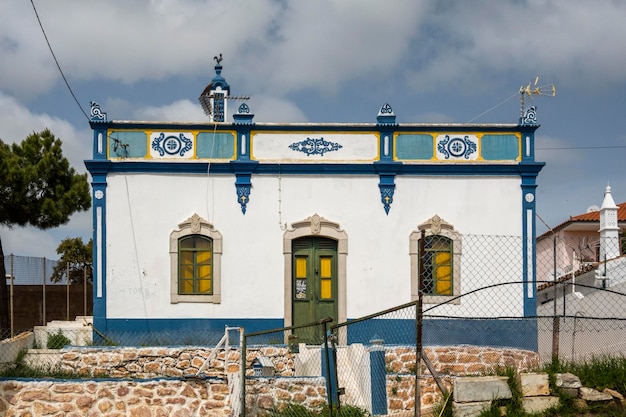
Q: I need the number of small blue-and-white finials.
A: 4